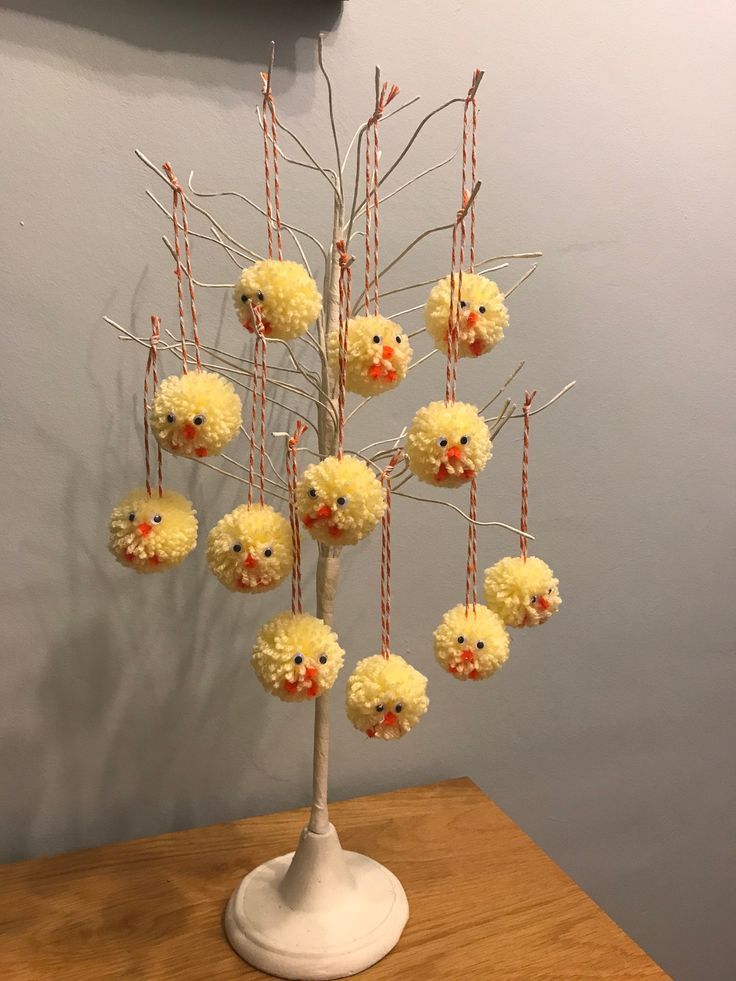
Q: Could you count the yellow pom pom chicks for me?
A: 12